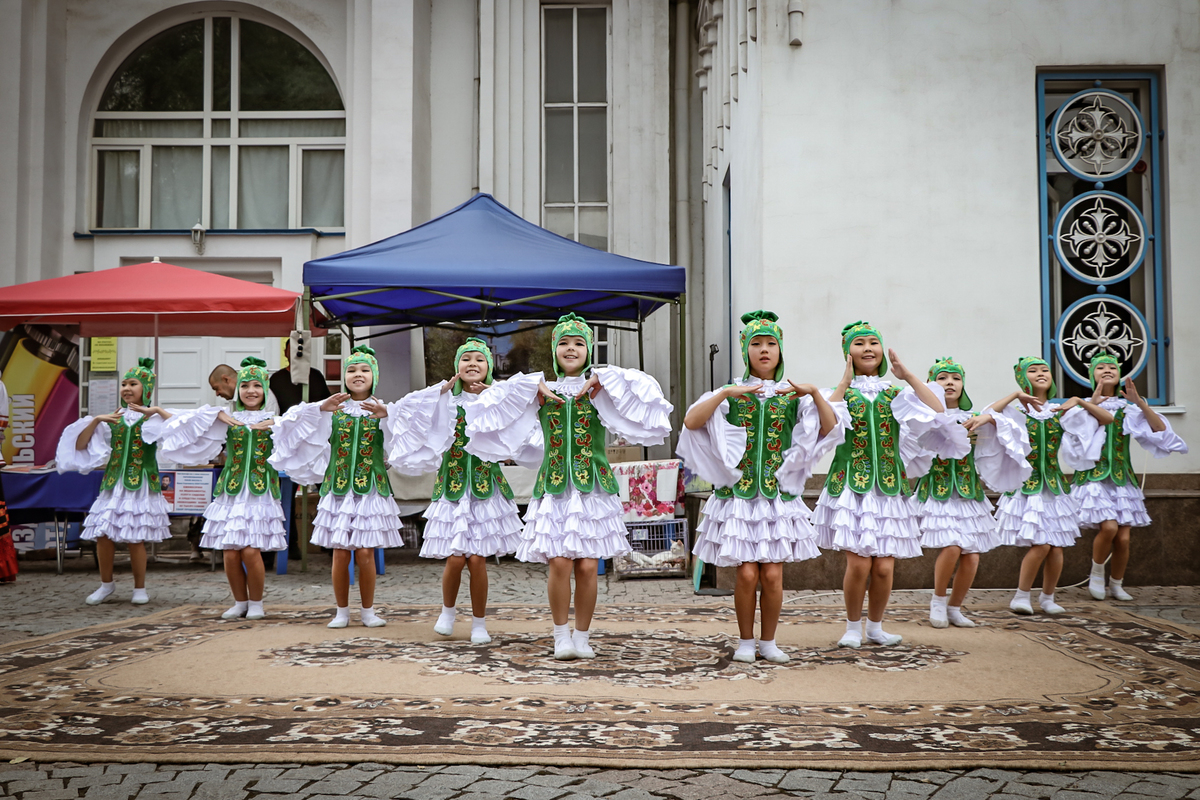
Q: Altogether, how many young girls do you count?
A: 10